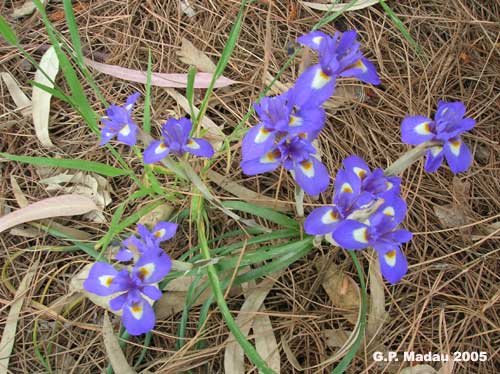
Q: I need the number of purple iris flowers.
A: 11